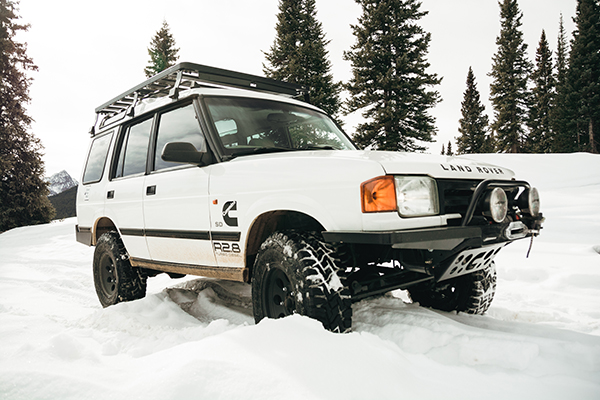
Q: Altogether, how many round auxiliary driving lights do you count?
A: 2